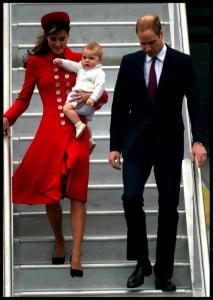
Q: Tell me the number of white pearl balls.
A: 11